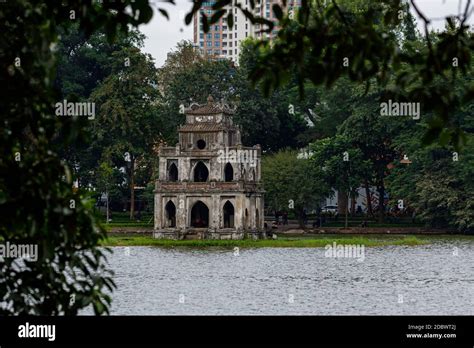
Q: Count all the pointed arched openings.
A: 6